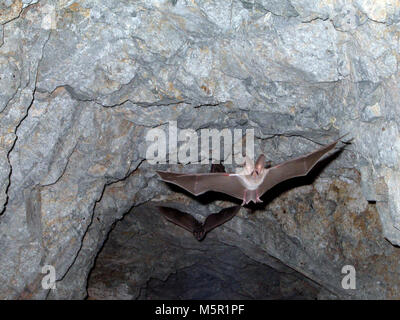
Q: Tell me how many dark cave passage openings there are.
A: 1